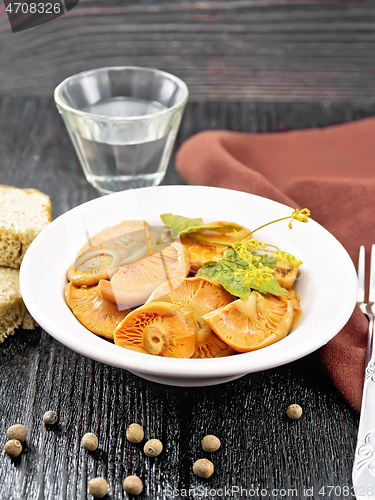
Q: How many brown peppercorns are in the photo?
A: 11